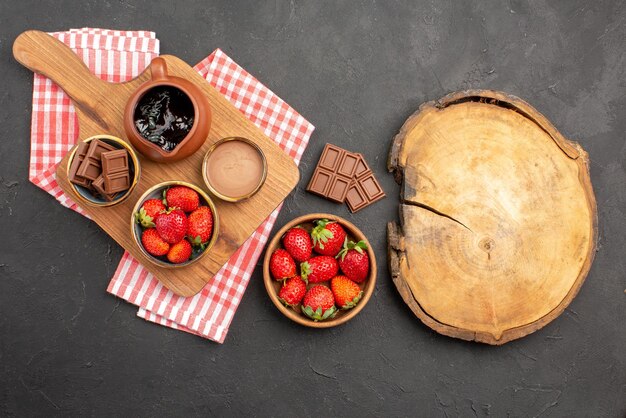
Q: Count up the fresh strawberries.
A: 14